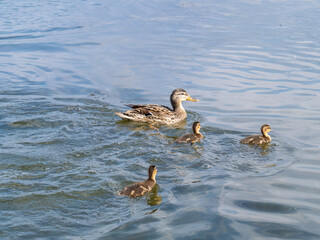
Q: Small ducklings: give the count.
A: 3